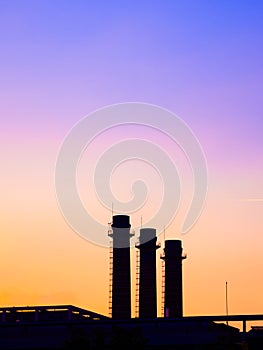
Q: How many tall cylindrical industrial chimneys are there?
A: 3